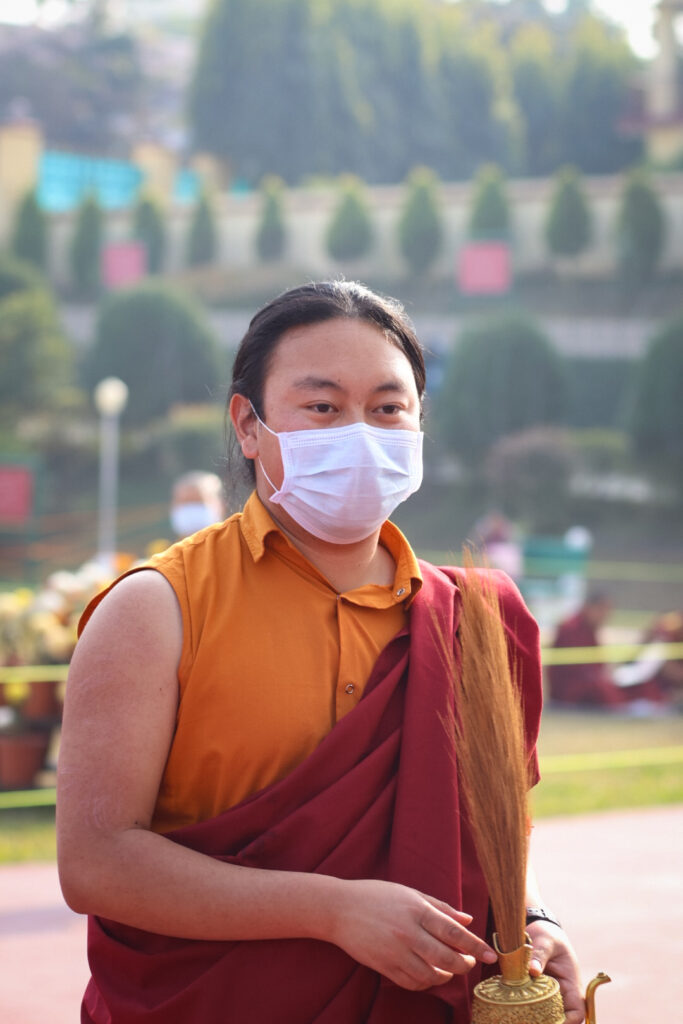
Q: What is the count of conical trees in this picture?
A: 10